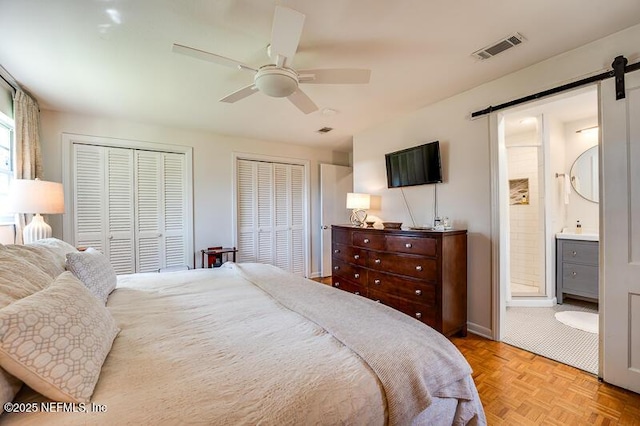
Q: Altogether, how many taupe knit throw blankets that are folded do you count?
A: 1